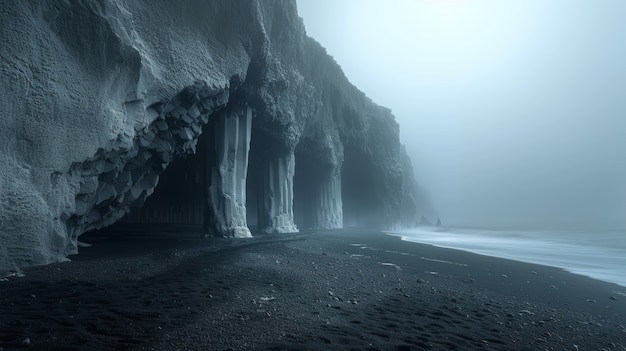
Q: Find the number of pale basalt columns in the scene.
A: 3